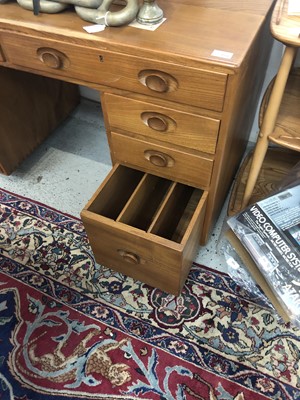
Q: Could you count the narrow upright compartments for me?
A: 3